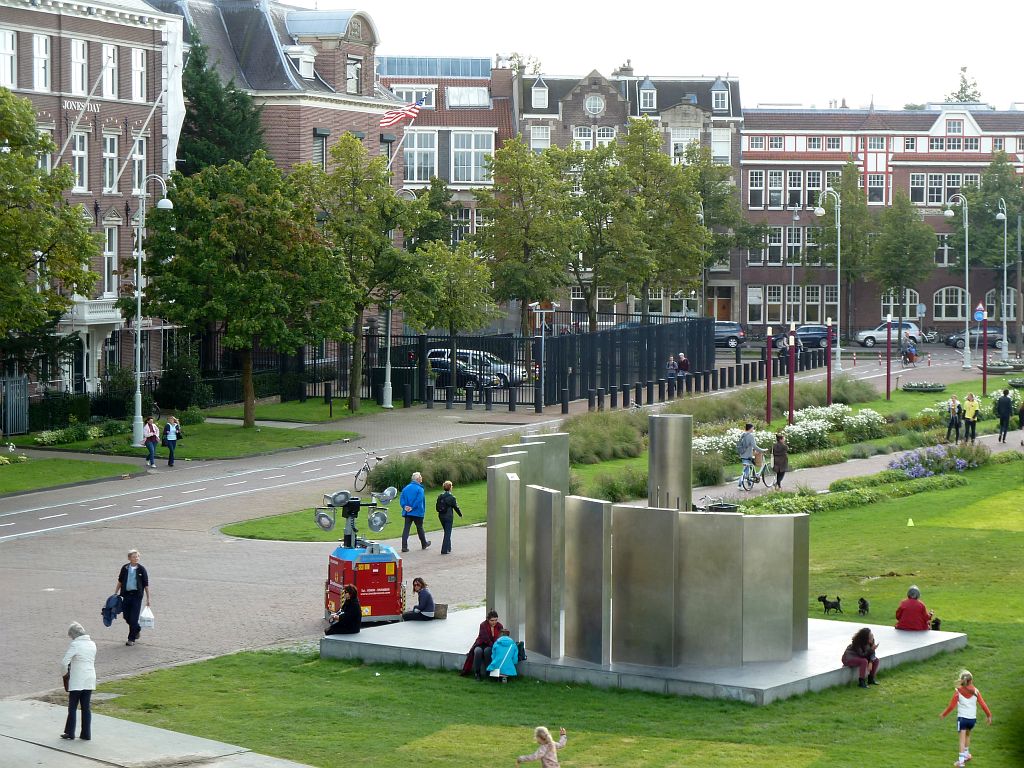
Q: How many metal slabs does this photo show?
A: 11